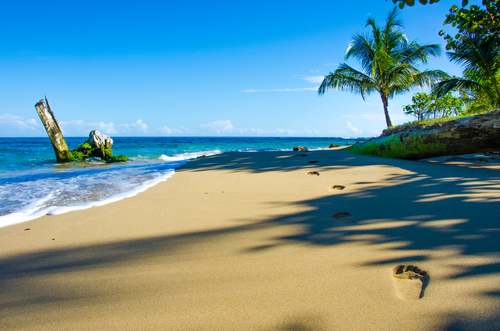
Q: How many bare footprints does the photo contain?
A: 6